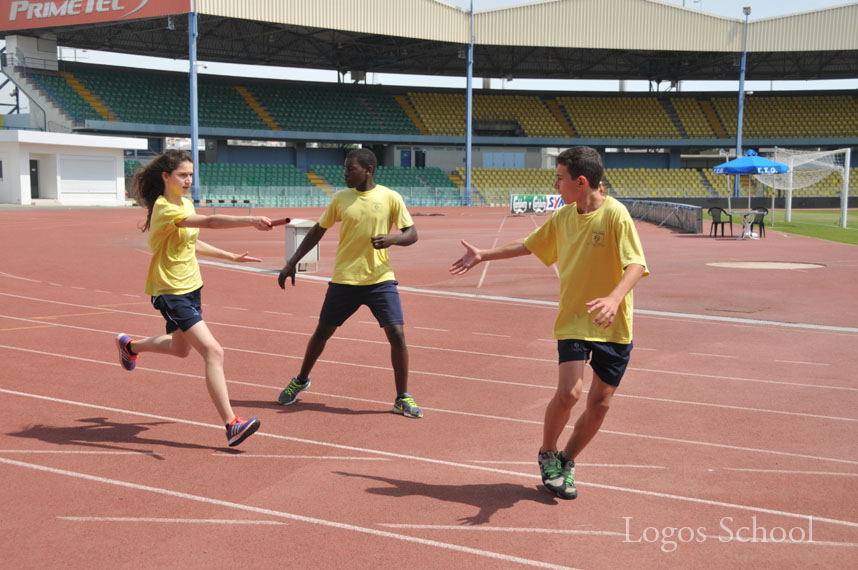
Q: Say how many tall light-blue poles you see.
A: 3